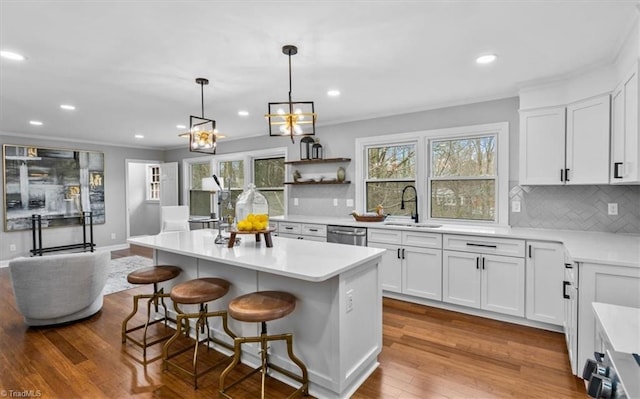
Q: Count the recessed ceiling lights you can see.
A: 8